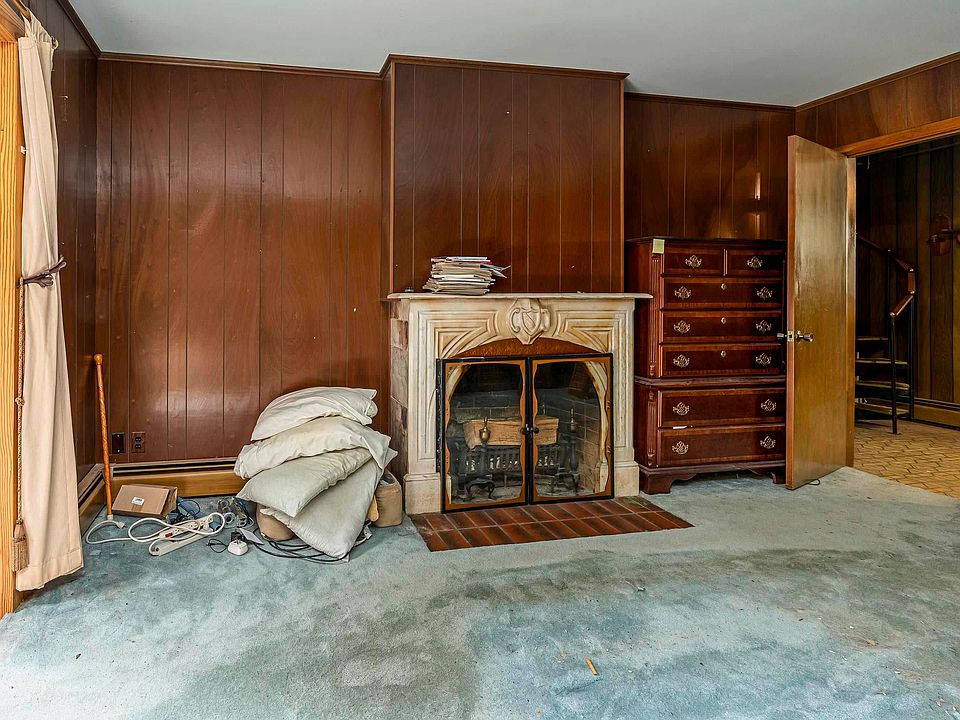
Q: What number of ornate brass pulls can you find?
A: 12